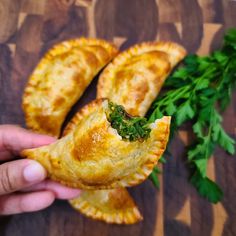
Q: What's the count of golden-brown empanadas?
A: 4